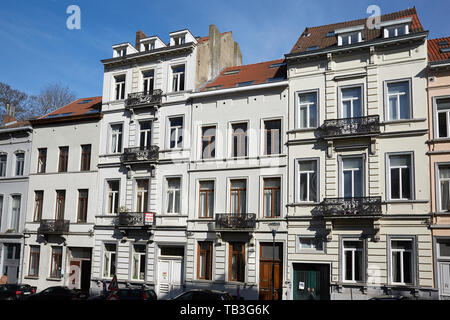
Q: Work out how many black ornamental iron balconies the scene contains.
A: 7